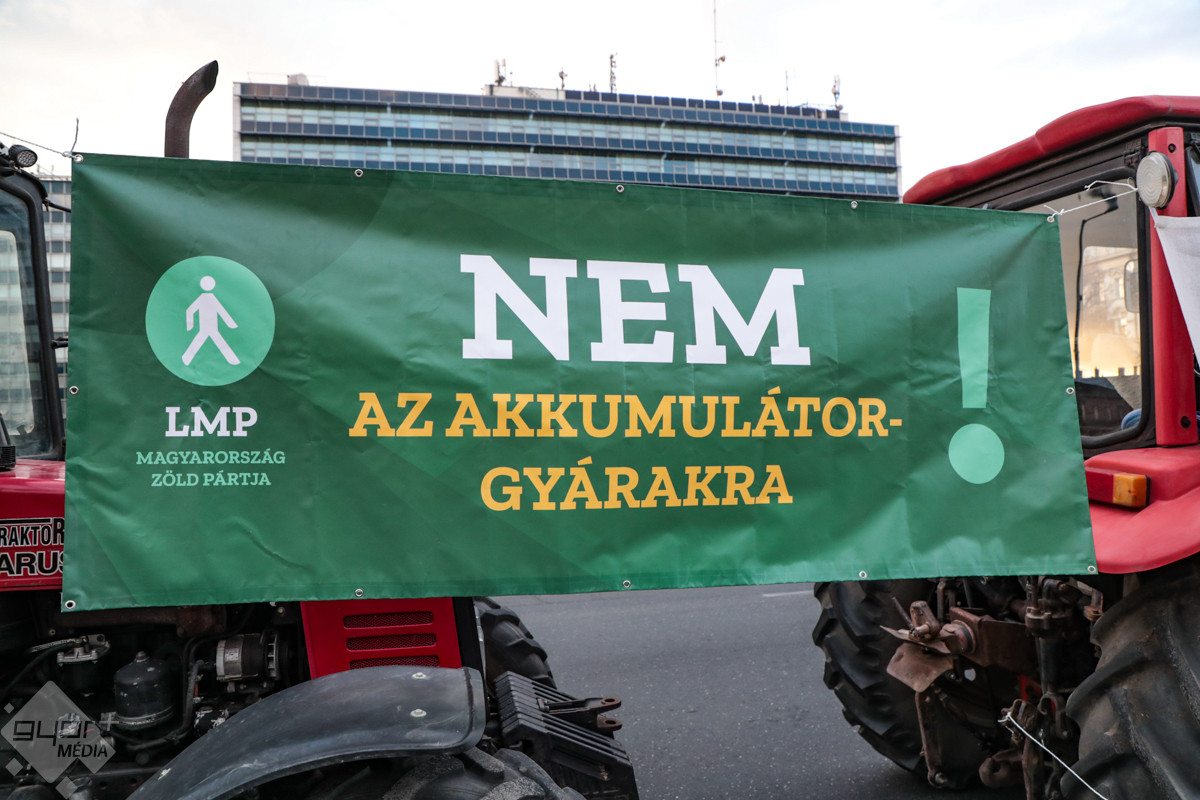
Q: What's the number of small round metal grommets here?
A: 12